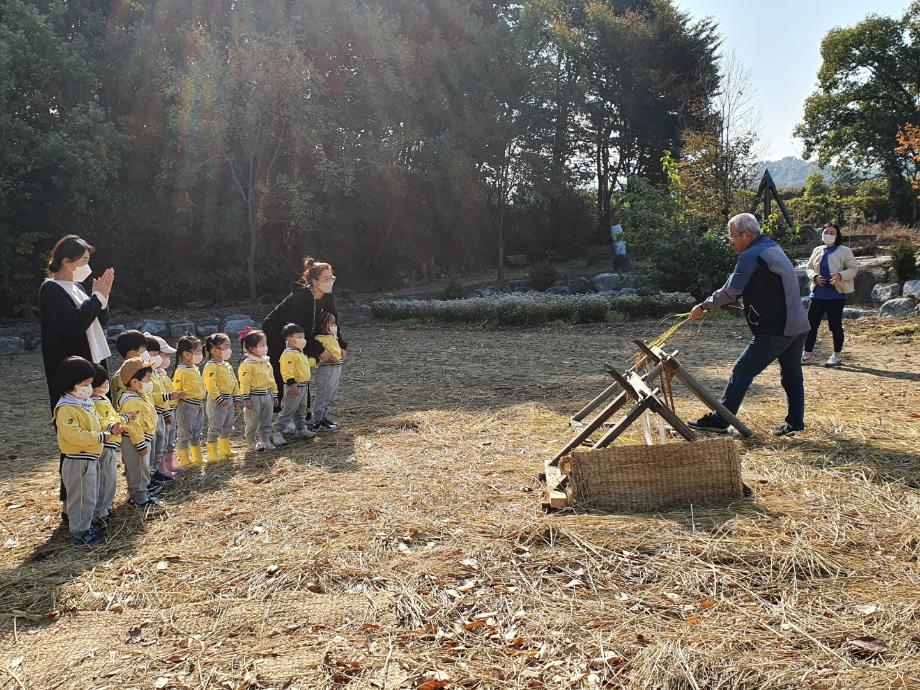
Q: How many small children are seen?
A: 11